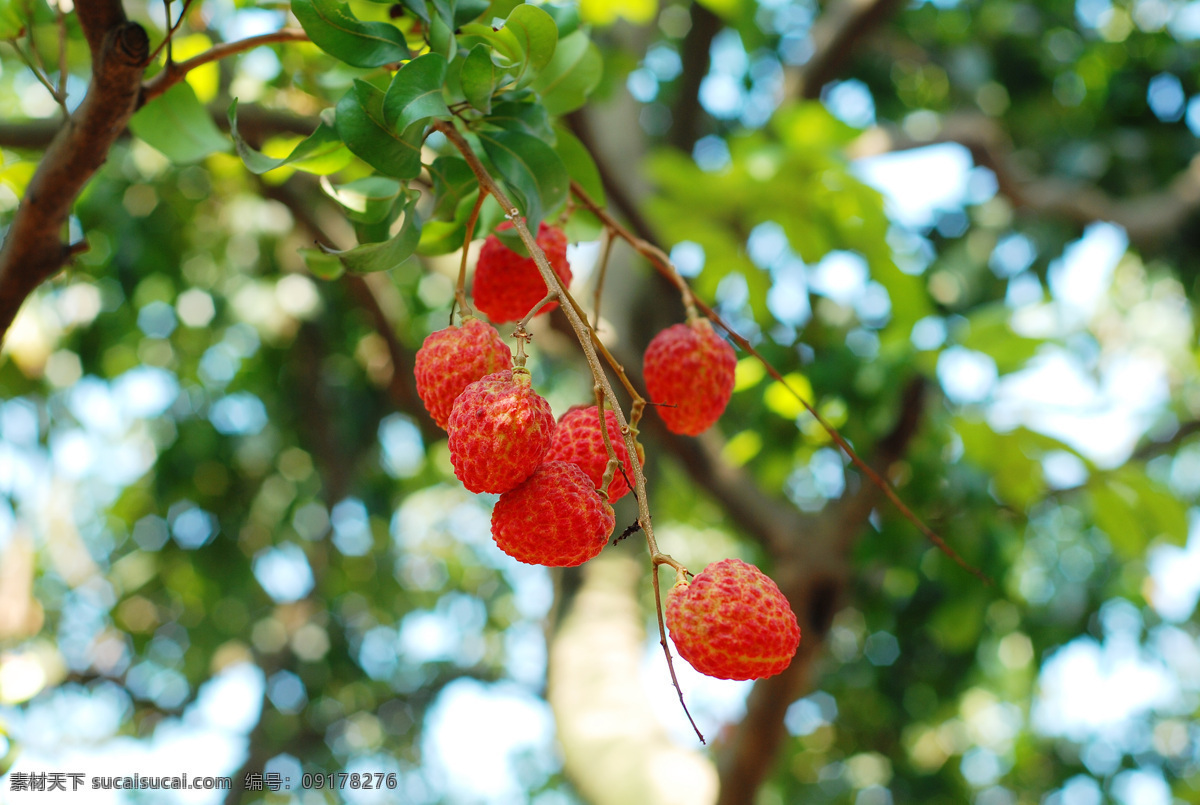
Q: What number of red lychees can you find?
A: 7